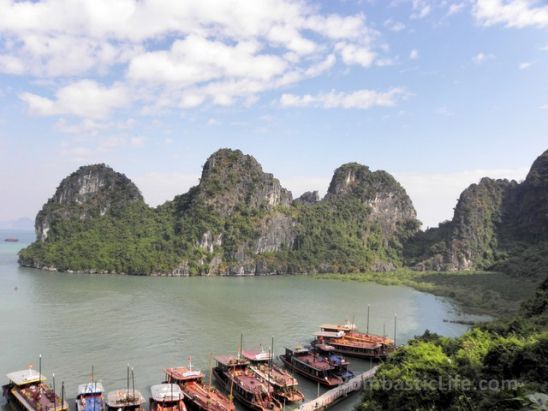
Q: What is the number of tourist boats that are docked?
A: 11